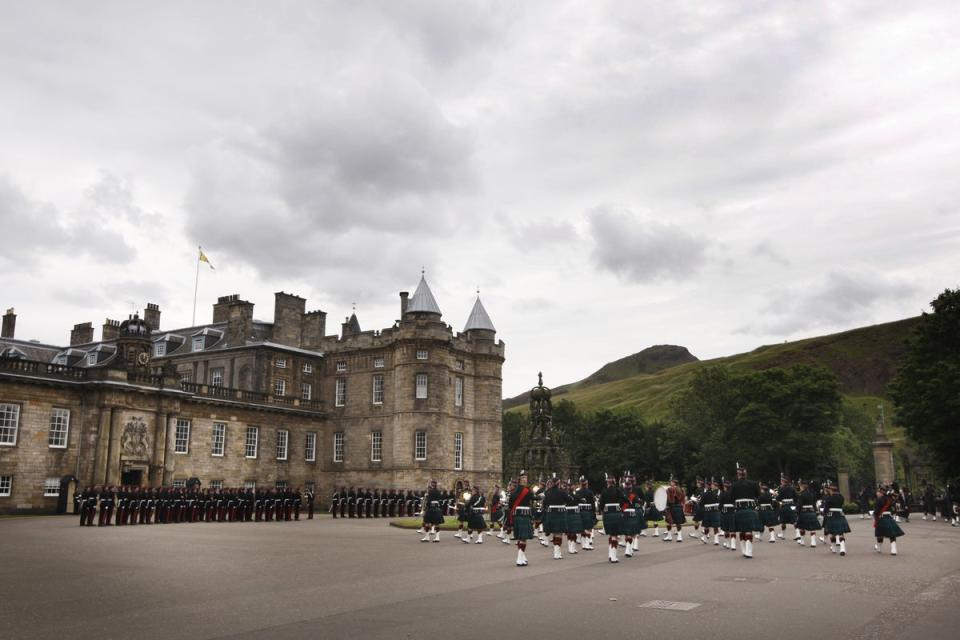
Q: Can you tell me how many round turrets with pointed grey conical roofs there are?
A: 2